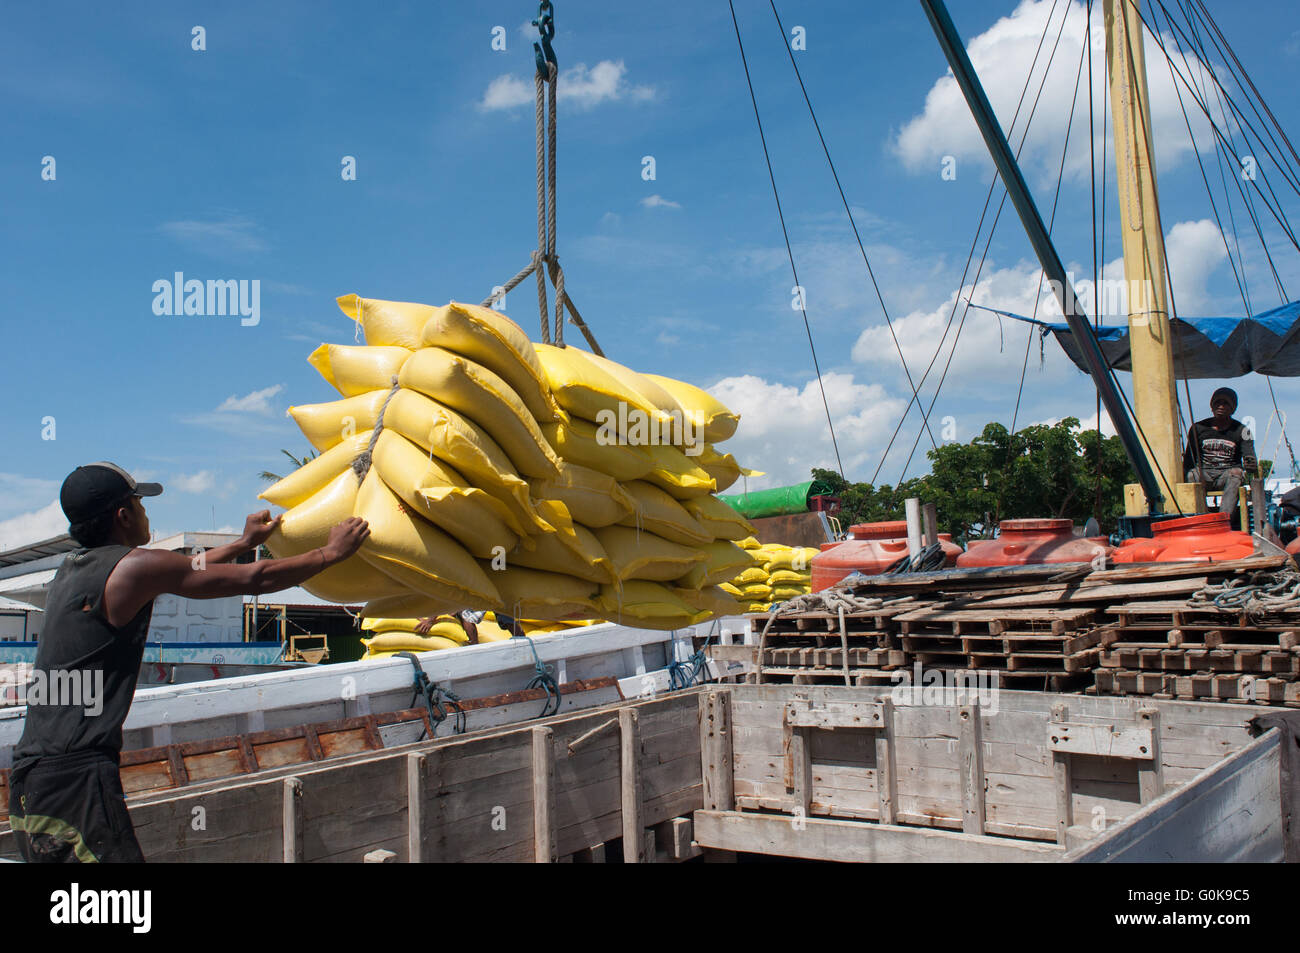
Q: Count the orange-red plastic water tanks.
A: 3